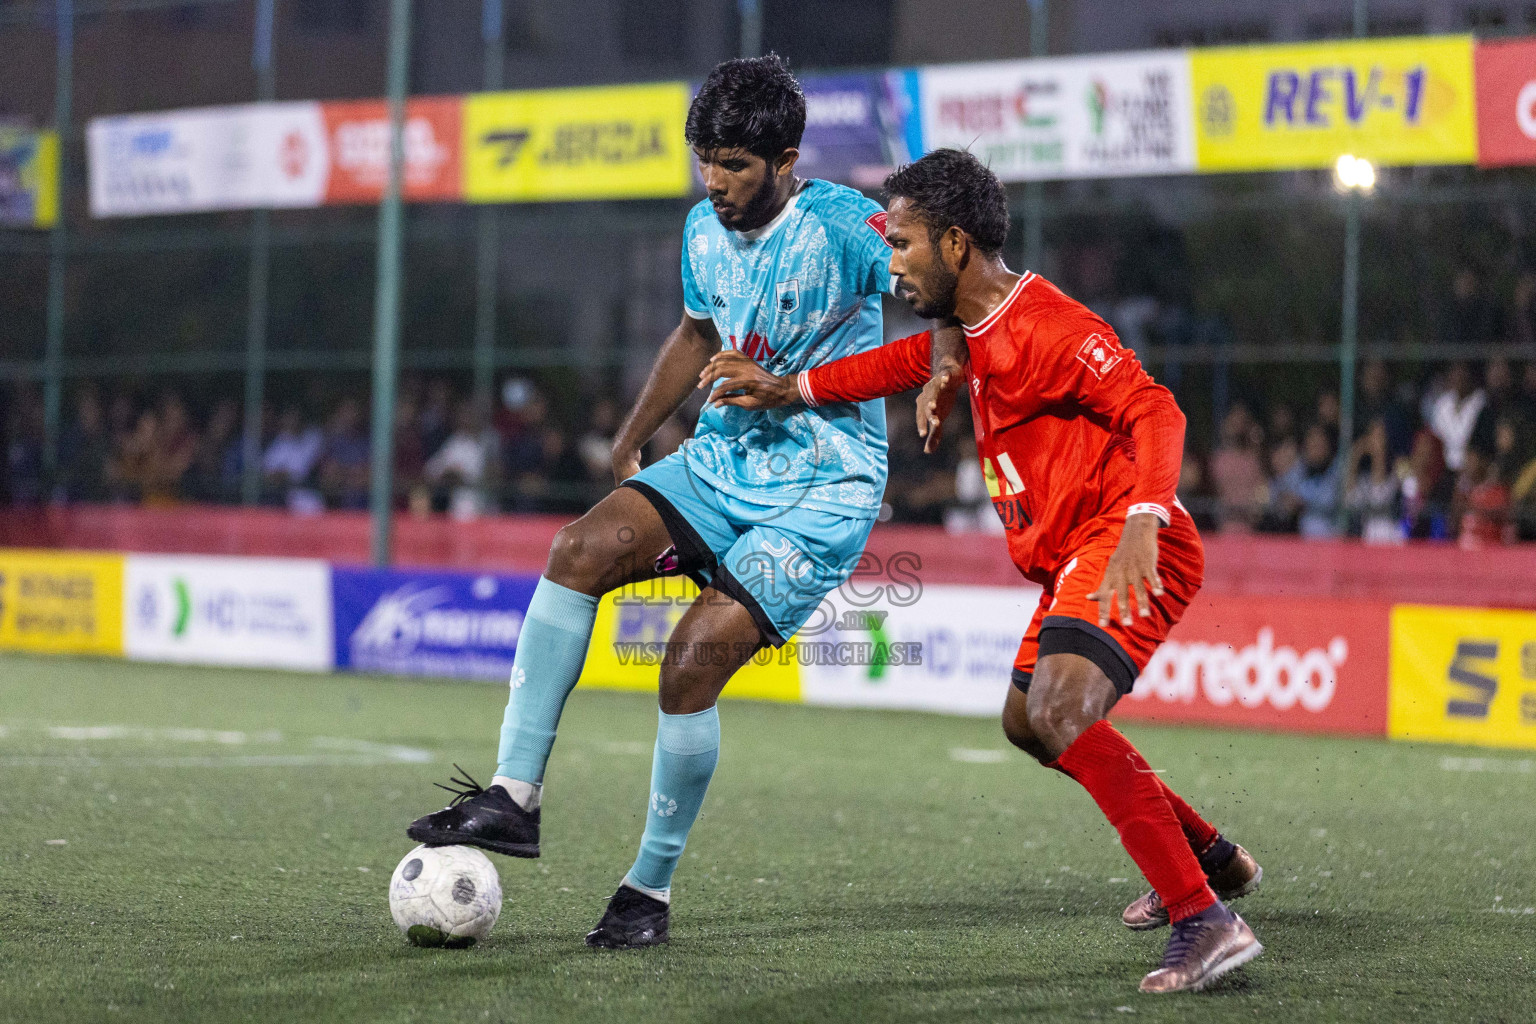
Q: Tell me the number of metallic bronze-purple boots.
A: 2